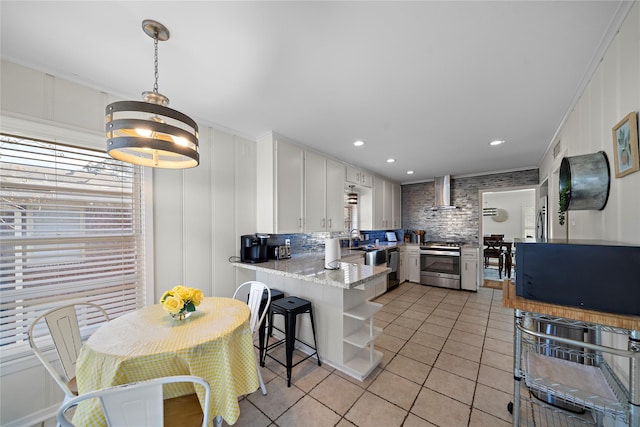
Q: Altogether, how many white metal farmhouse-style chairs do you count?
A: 3